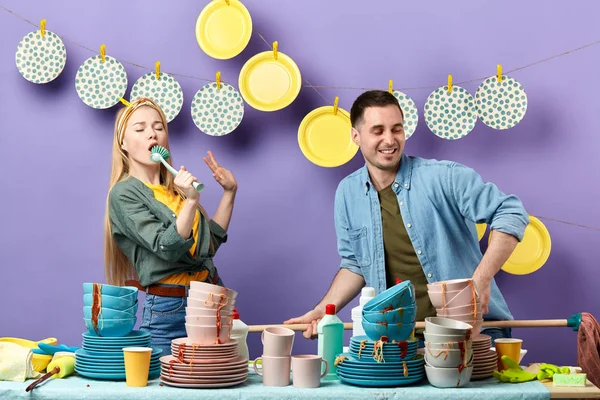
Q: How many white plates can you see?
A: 7